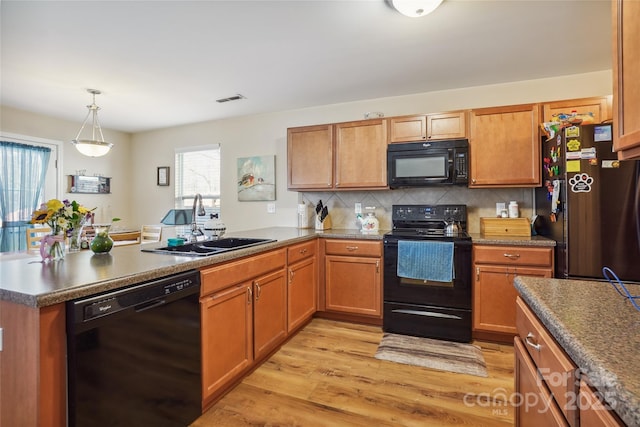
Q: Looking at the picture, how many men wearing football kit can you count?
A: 0